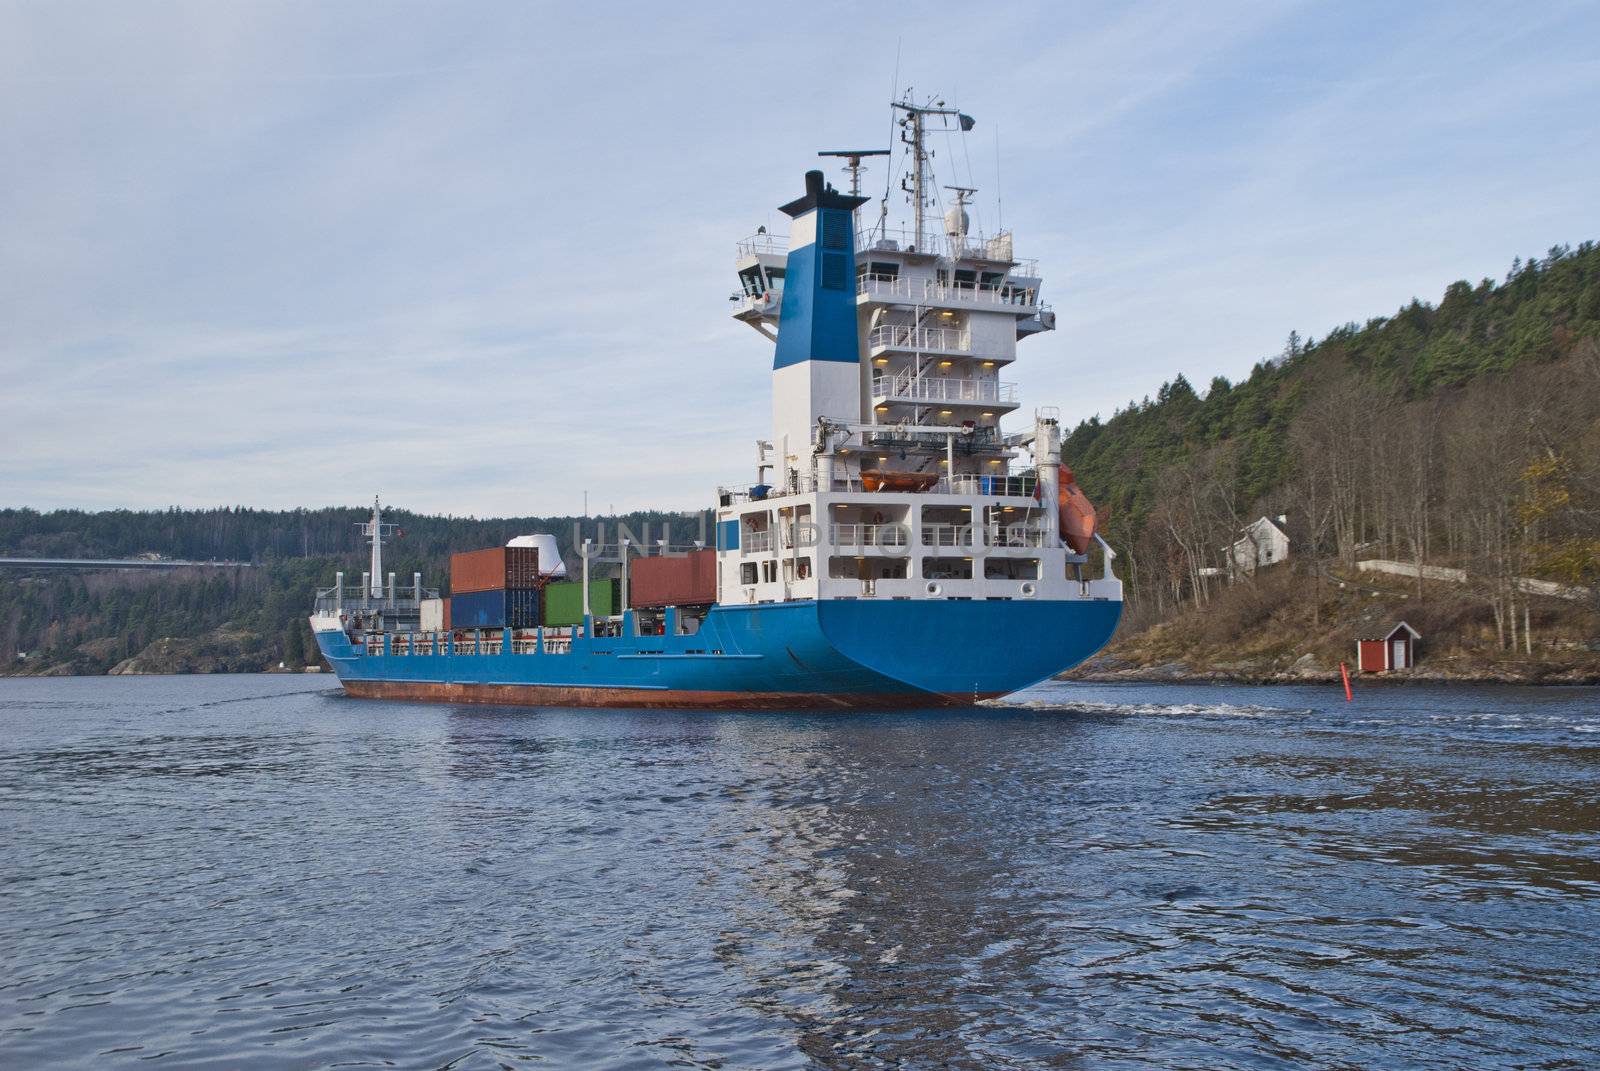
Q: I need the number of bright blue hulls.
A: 1